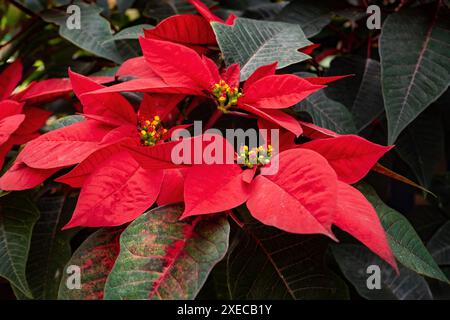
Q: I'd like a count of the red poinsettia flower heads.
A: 3